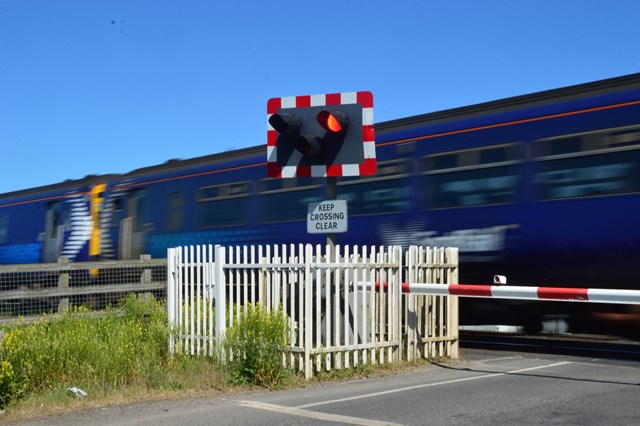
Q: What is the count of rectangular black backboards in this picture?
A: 1